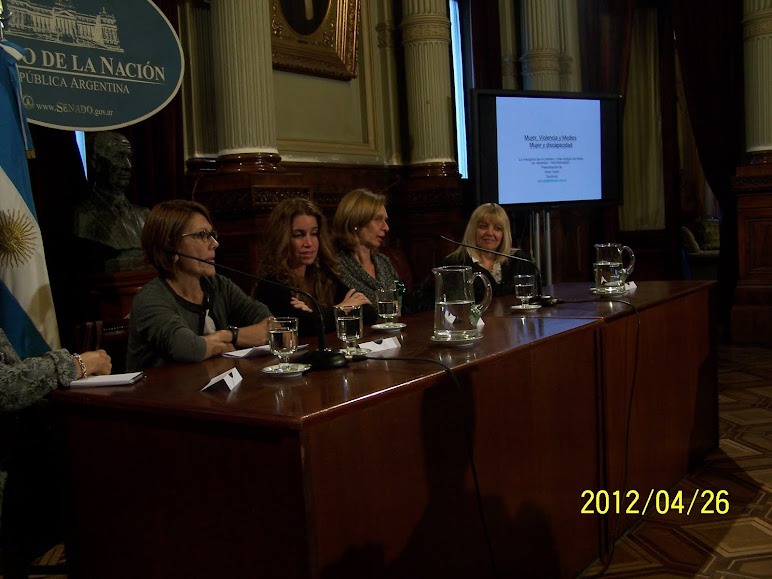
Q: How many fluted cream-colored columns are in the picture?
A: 4